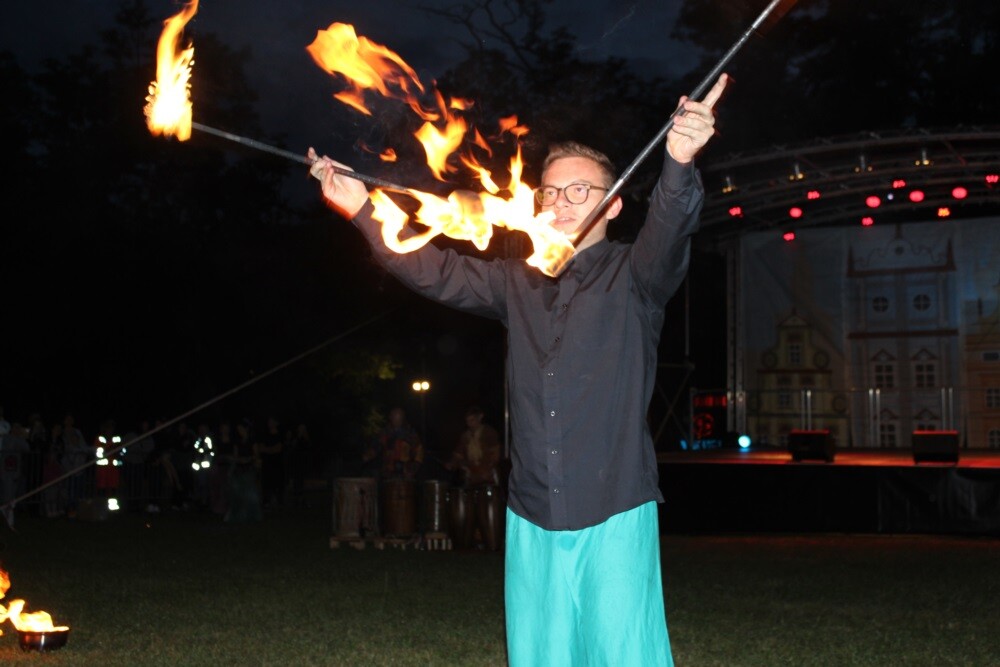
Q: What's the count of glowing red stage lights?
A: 11